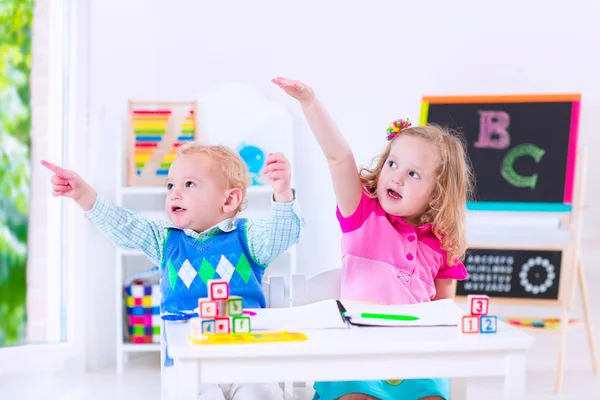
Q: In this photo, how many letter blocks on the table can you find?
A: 6